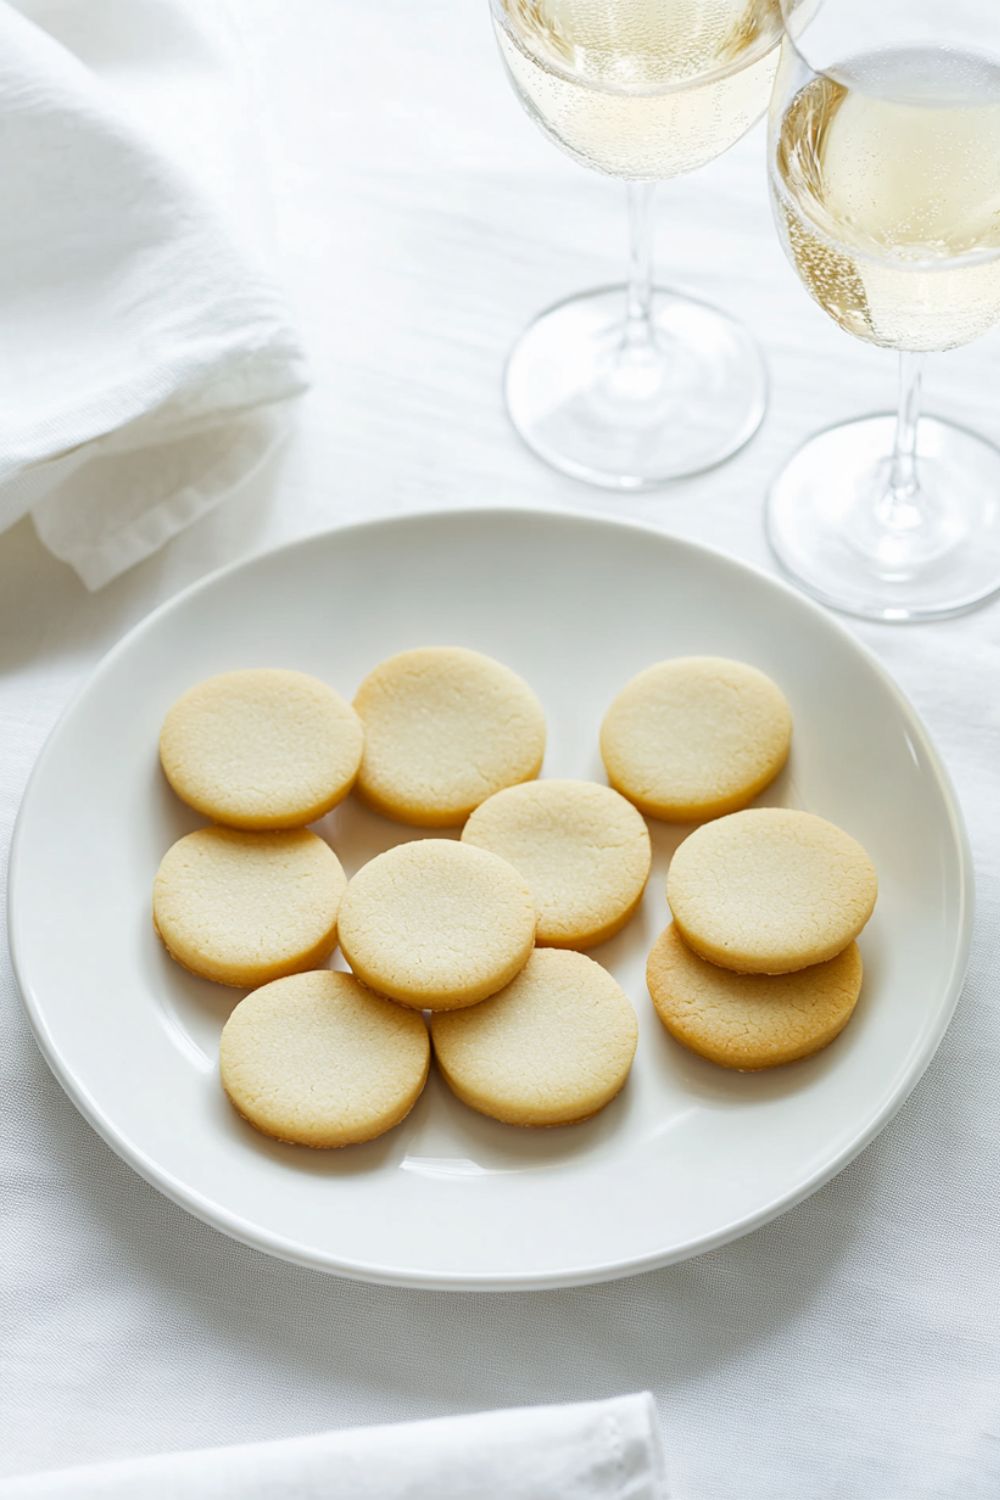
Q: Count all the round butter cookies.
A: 10